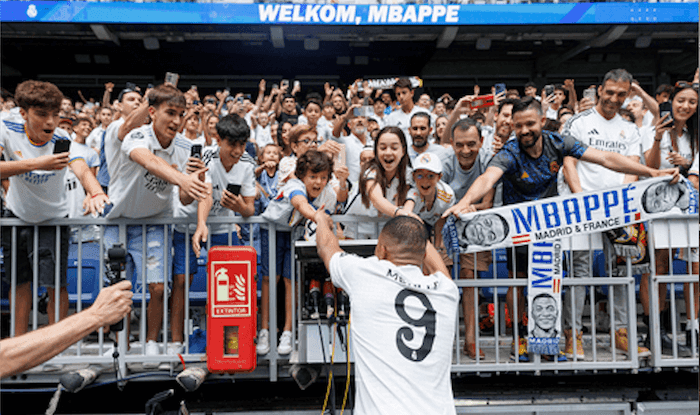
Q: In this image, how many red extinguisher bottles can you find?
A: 1